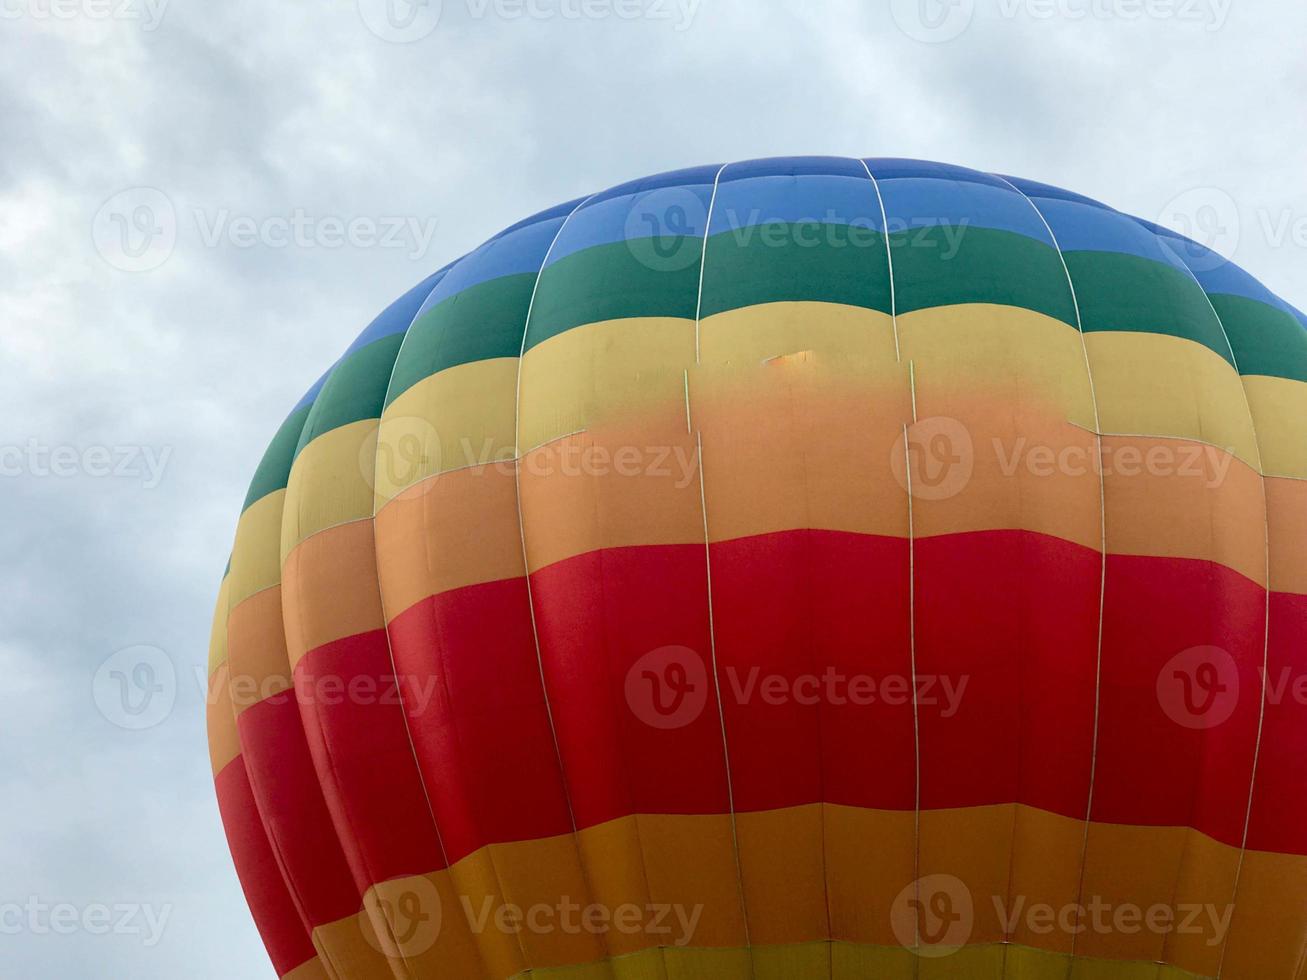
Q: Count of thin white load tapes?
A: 6